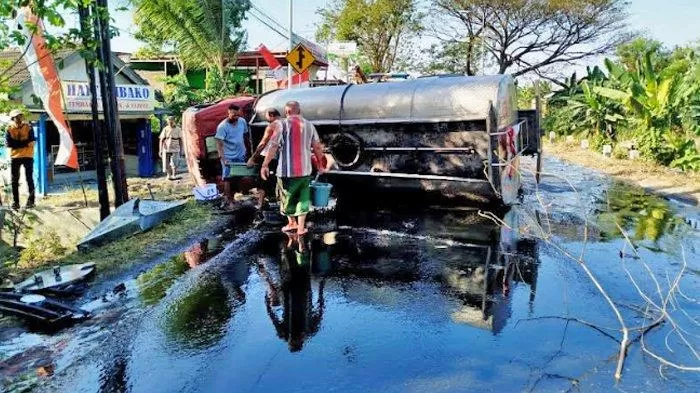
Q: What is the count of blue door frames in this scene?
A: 2